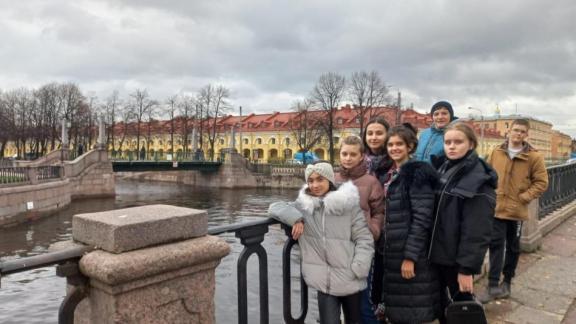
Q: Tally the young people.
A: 7